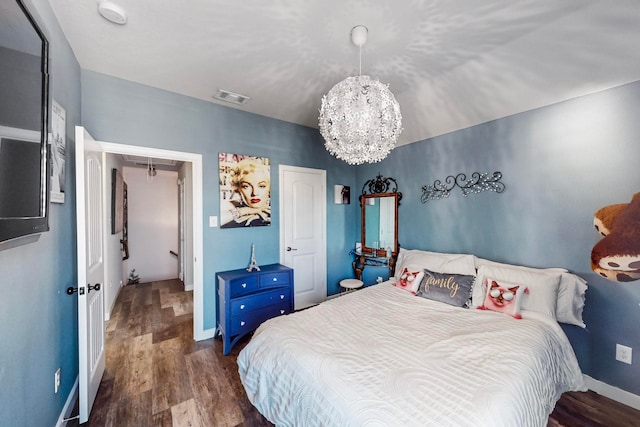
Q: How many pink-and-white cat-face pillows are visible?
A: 2